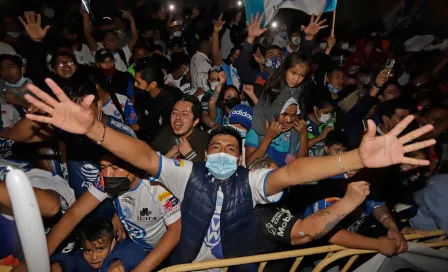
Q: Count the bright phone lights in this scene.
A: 3